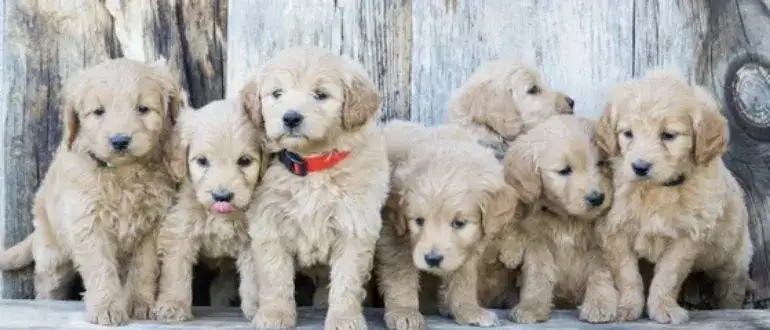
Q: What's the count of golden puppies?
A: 7